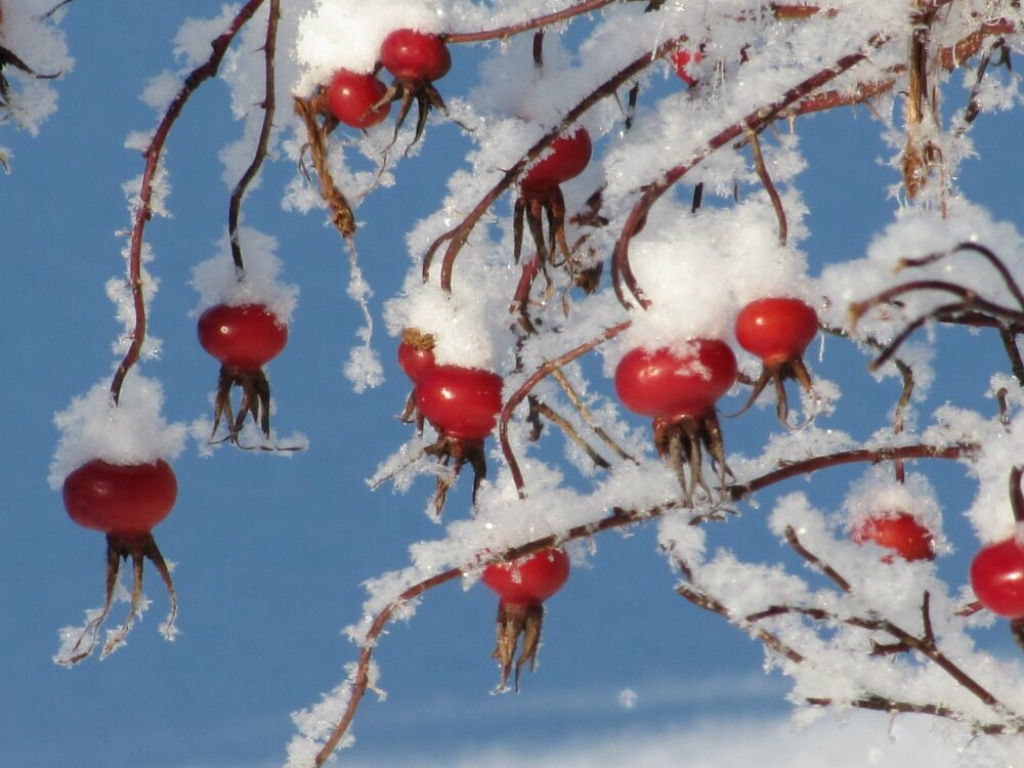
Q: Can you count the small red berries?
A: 13